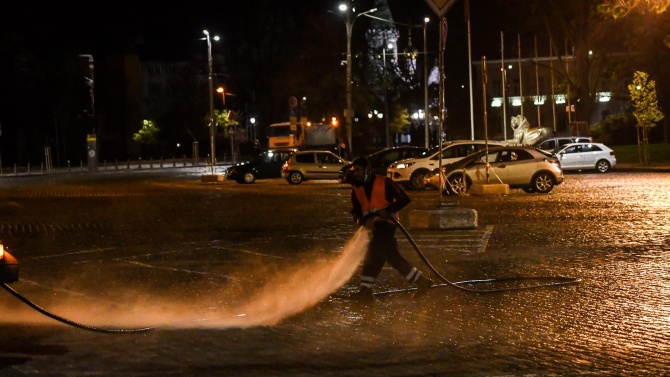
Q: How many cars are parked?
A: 7